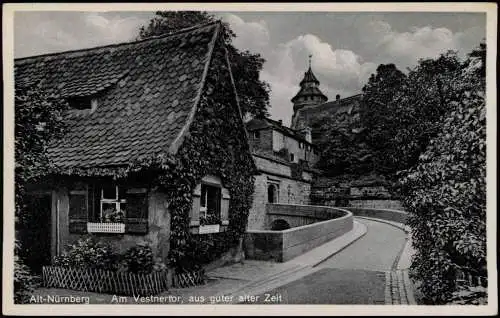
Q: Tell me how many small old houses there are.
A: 1